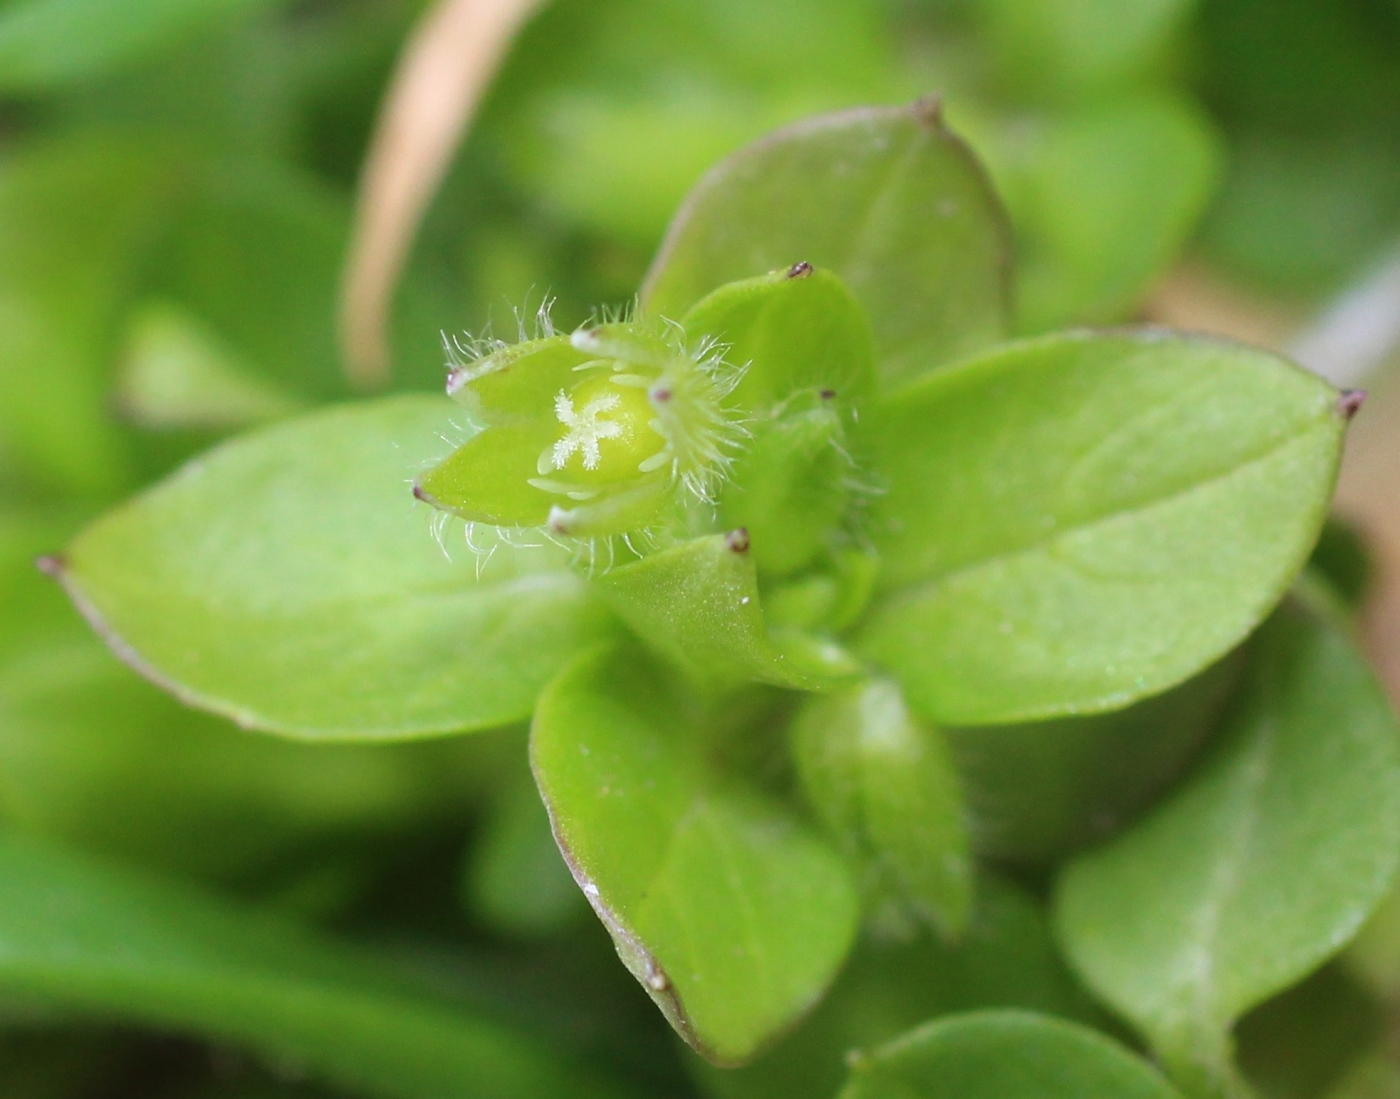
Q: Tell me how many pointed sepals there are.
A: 5